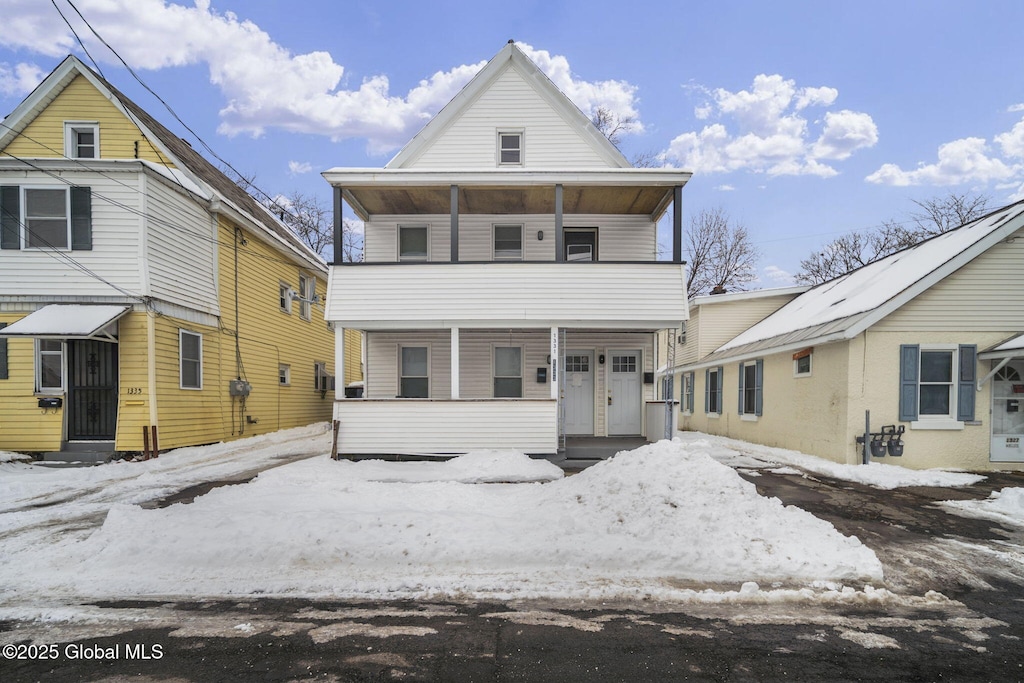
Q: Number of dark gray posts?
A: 4